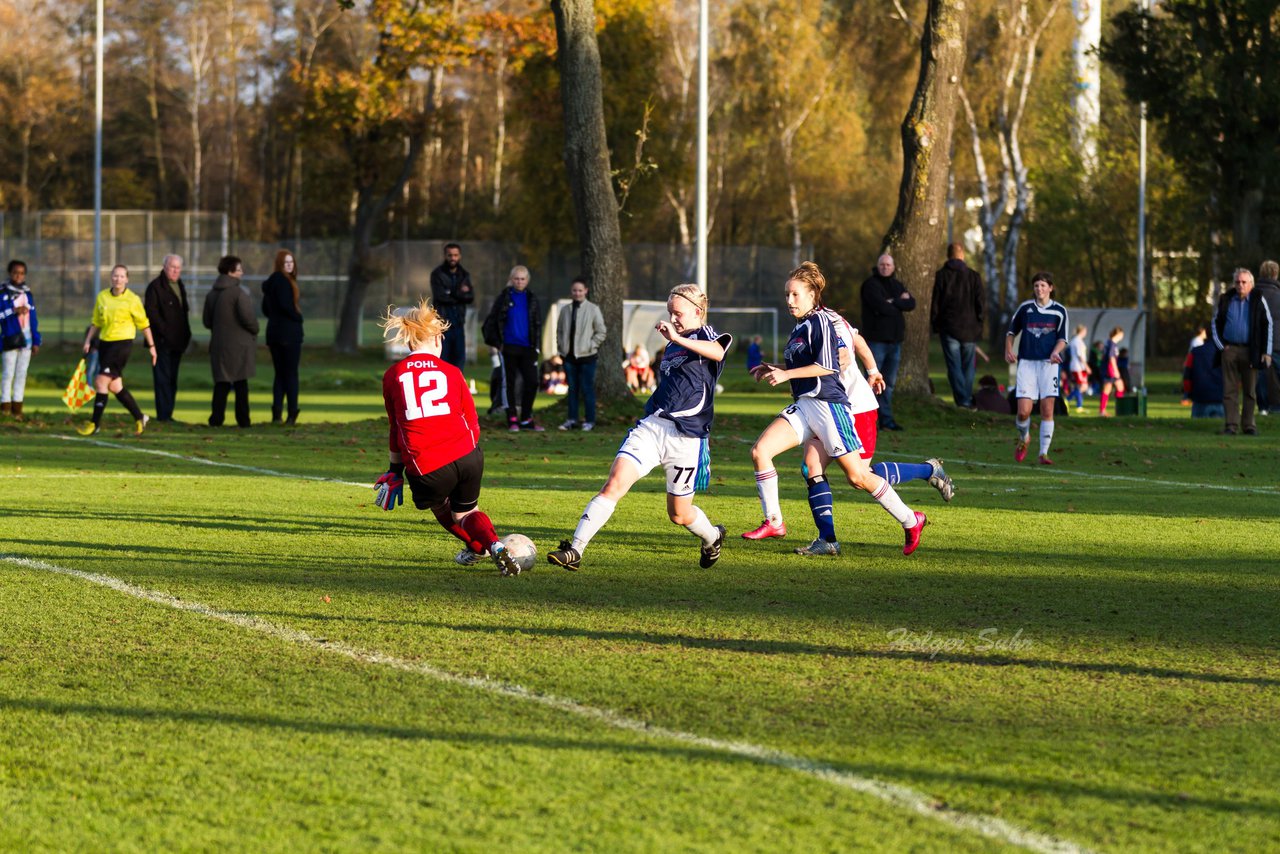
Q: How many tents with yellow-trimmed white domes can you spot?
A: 0